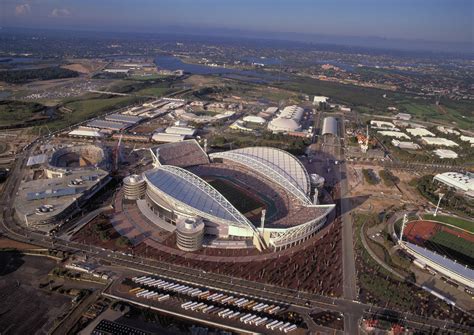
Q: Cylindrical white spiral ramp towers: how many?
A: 3